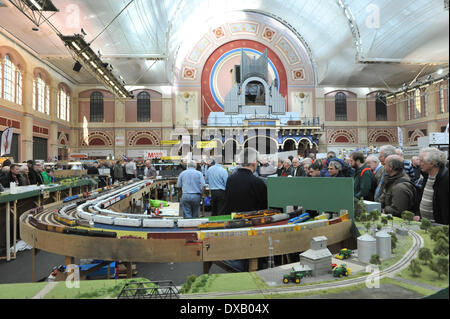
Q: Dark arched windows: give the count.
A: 4